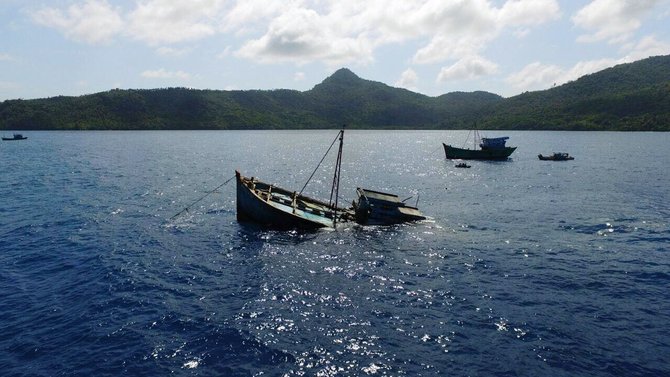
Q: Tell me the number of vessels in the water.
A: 5